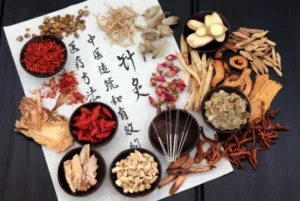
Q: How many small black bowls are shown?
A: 7